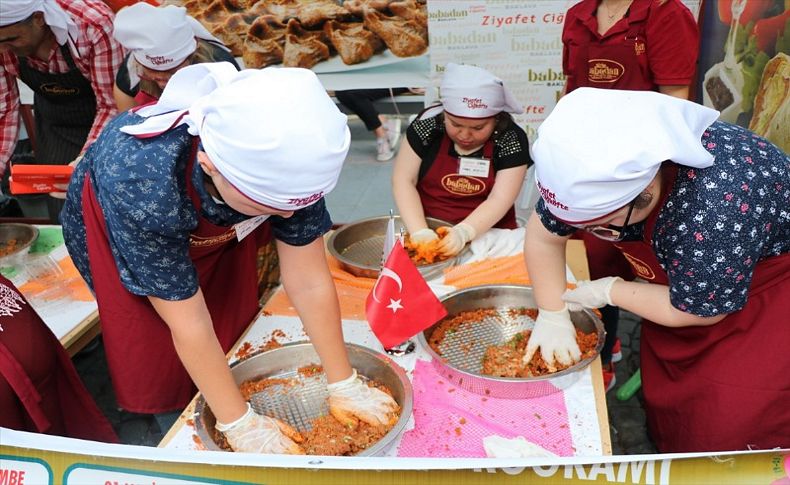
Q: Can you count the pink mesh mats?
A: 1